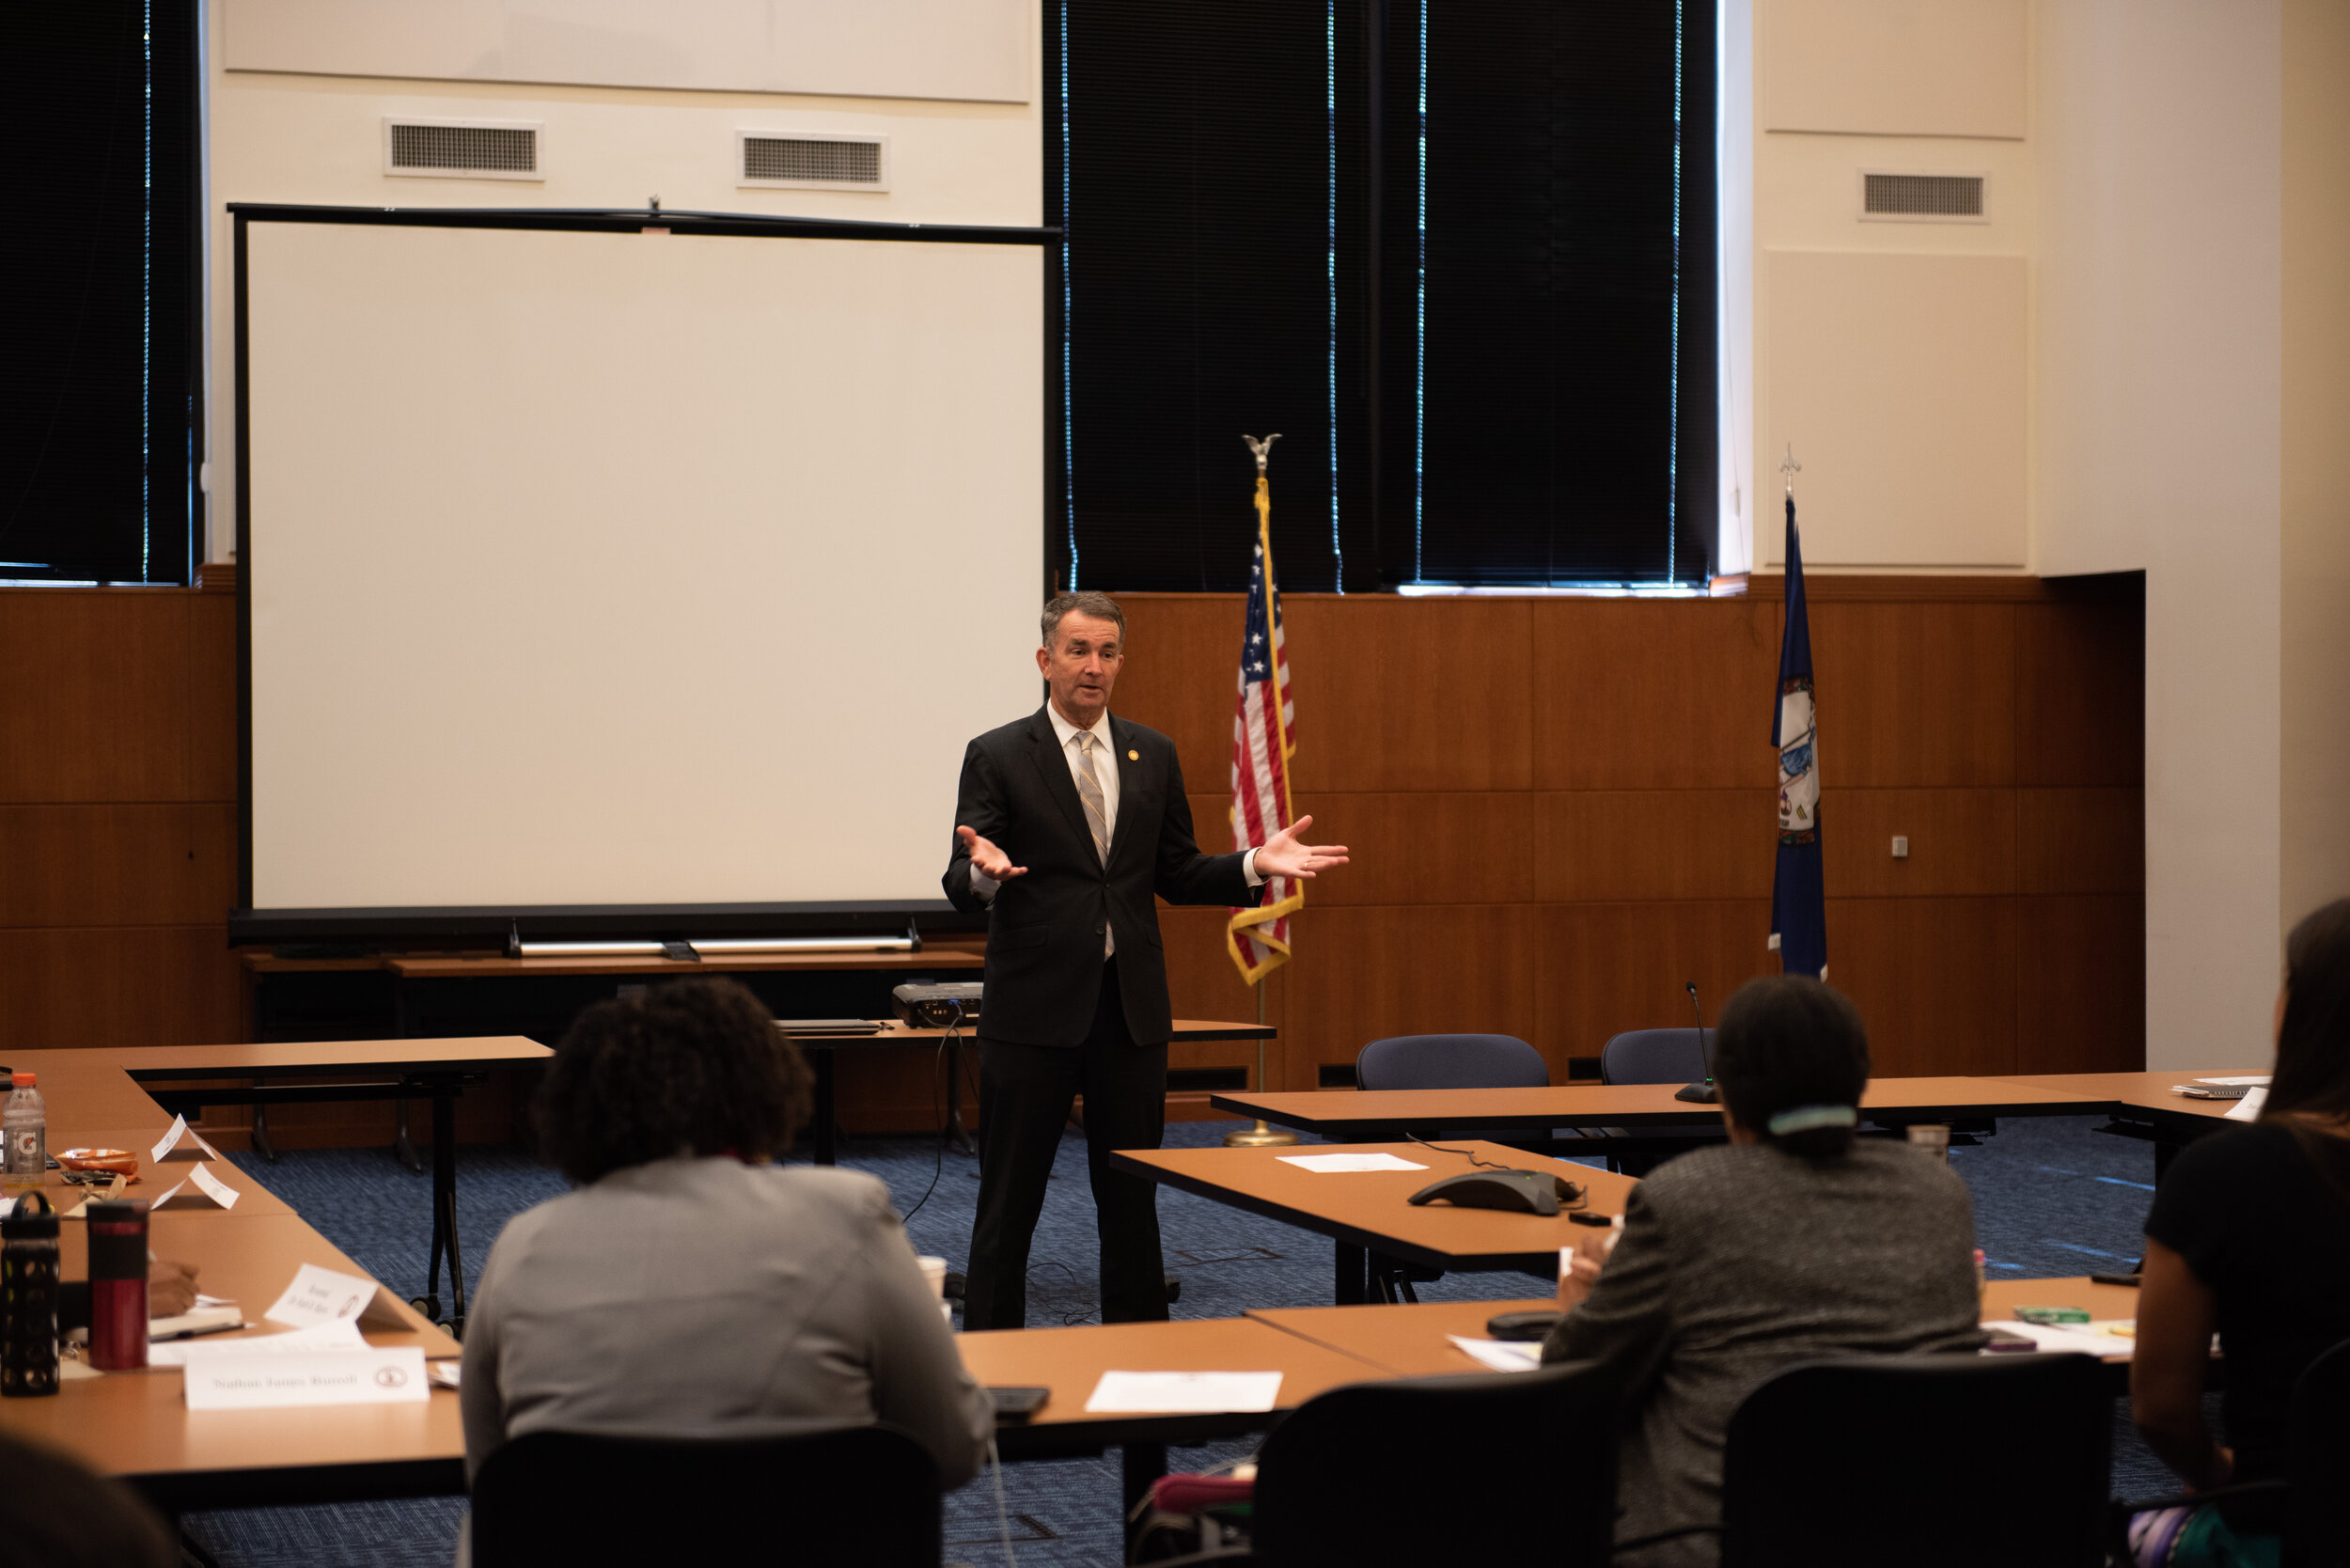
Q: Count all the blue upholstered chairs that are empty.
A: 2